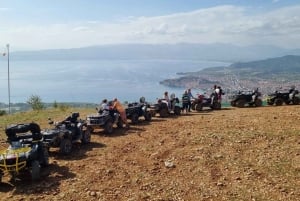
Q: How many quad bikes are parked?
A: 8